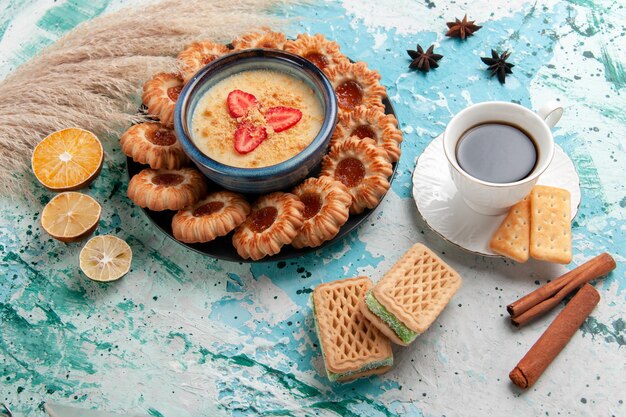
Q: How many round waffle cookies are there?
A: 0